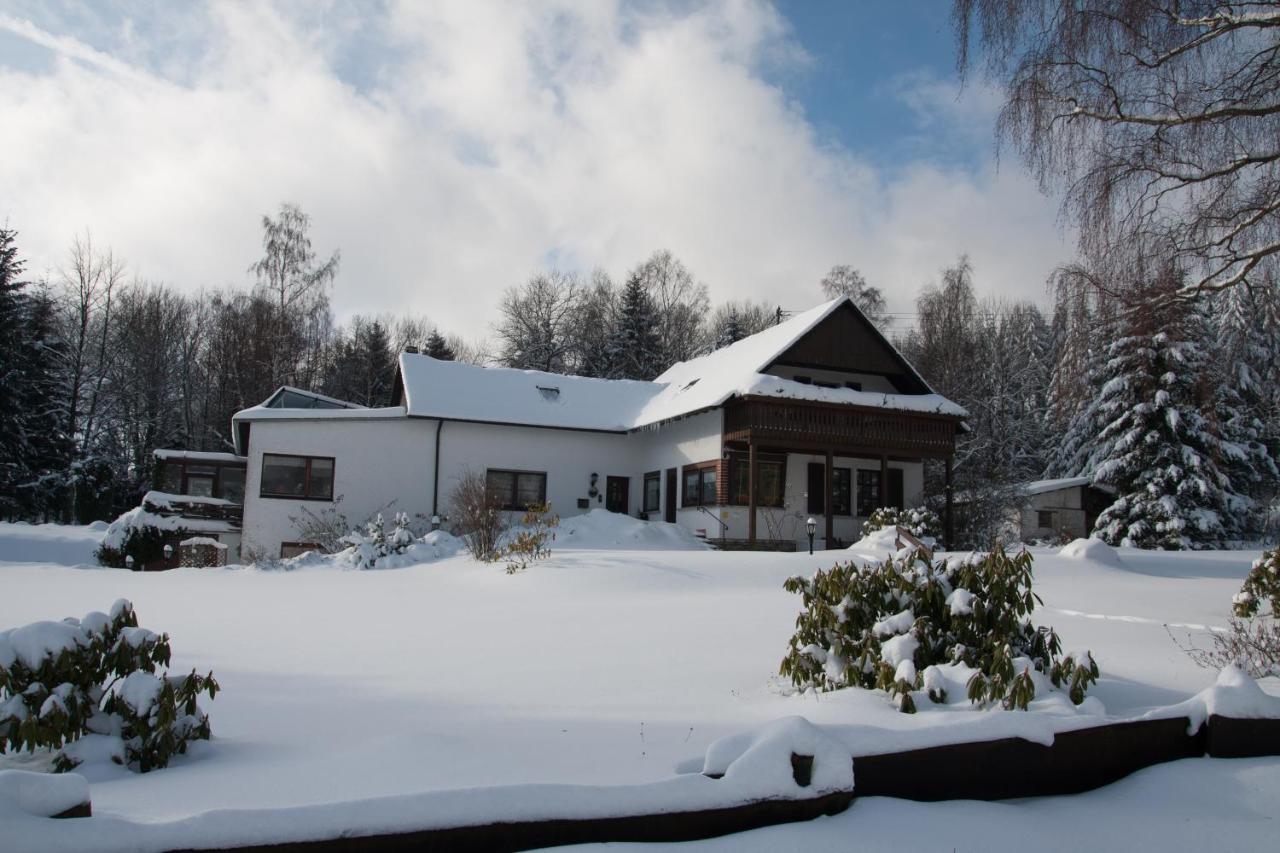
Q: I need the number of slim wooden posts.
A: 4